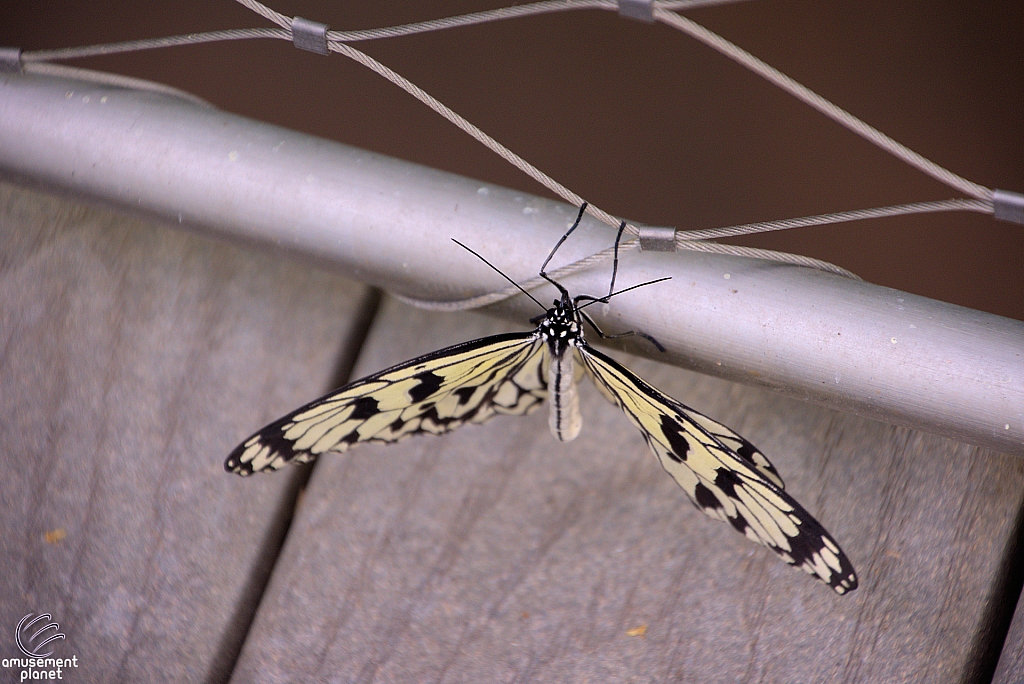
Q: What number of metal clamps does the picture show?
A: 5